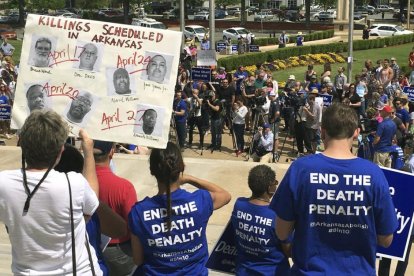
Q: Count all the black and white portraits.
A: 7